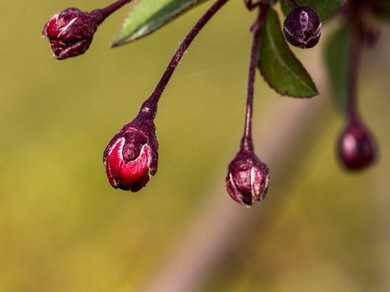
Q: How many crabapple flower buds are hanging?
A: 5